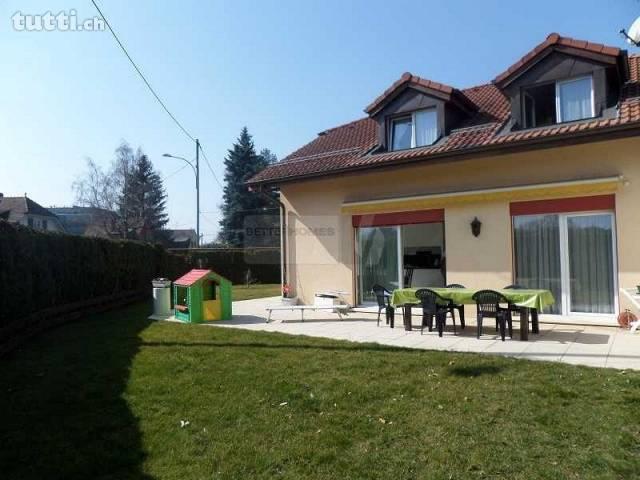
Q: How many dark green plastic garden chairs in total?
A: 5